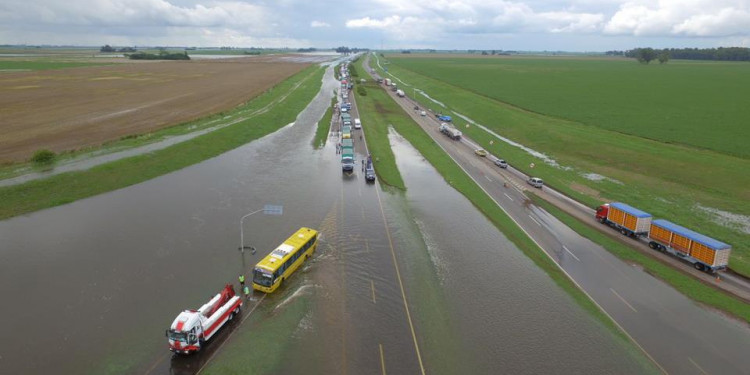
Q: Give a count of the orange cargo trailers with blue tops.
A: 2